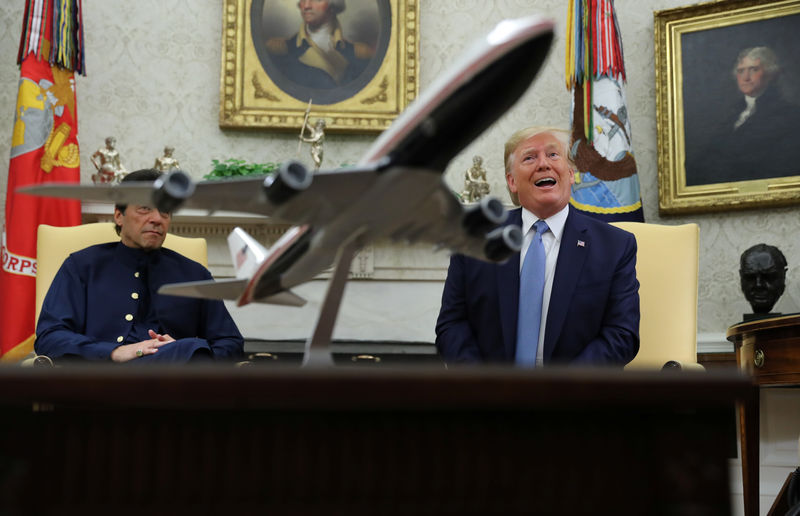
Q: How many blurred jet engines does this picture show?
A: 4